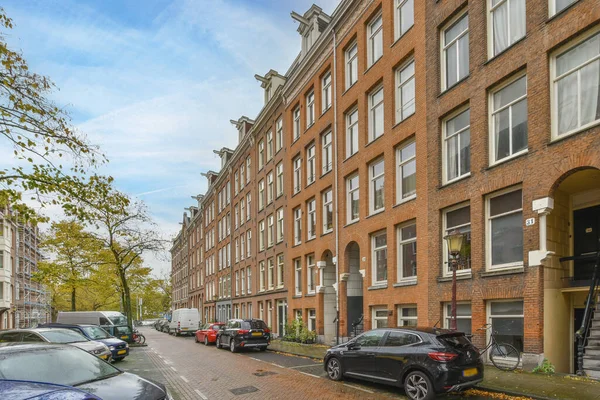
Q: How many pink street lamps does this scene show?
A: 1